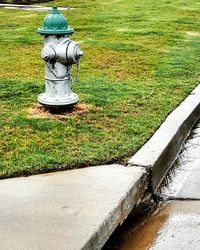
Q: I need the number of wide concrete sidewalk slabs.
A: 1